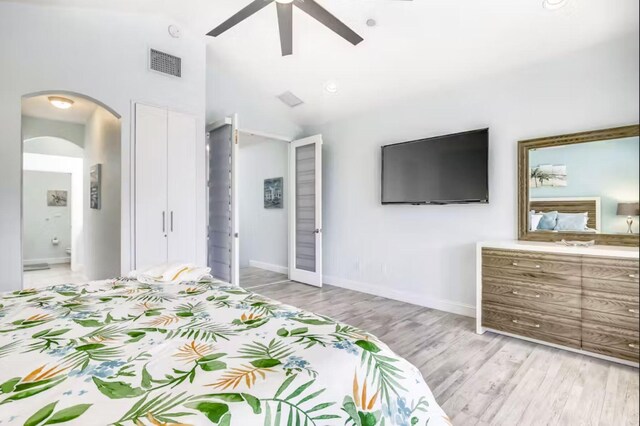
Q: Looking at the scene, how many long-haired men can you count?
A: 0